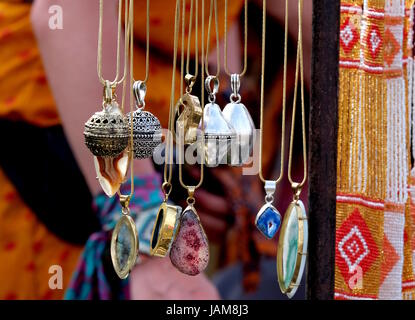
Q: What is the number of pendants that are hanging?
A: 11